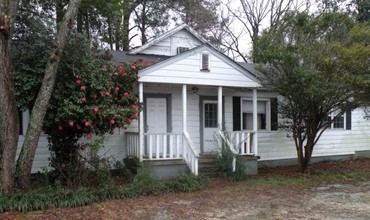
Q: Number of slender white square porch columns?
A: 4